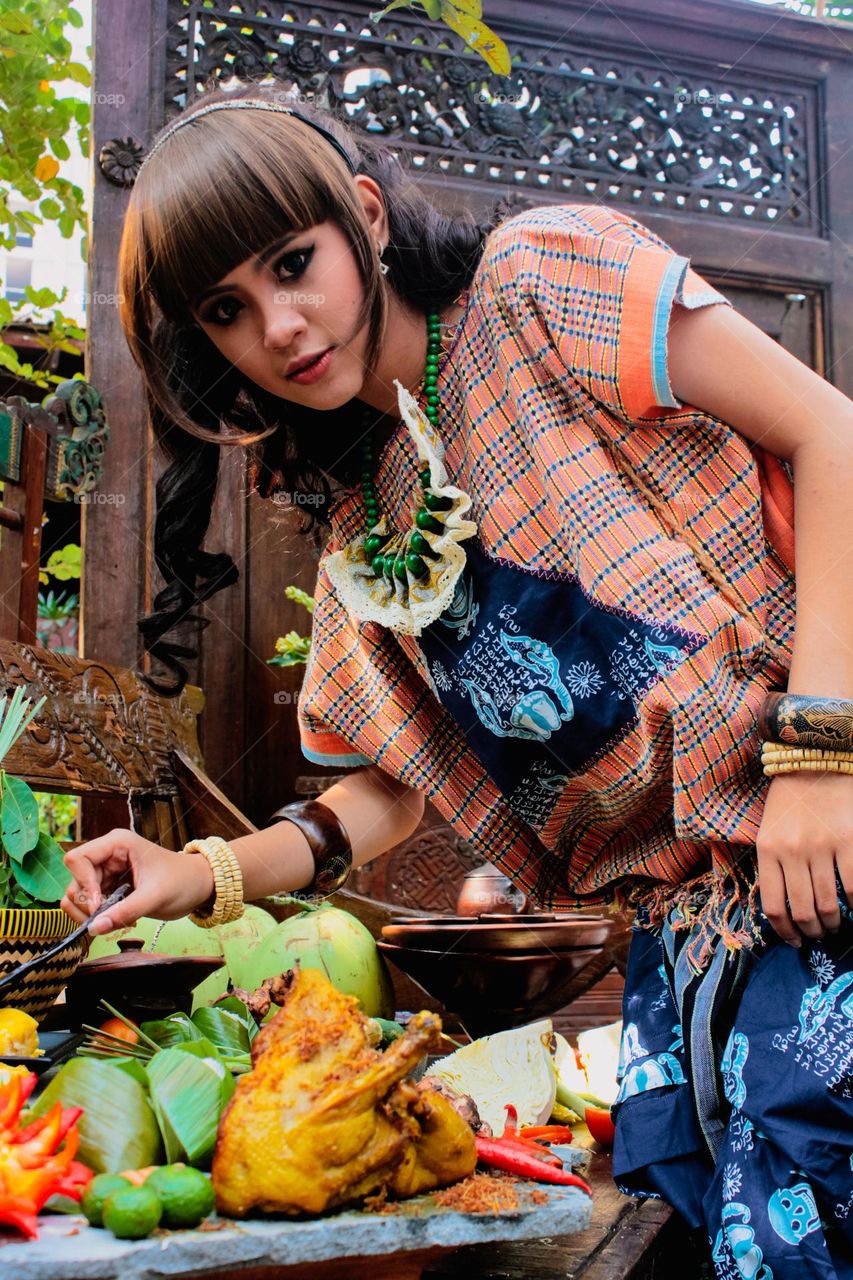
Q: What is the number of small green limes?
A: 3